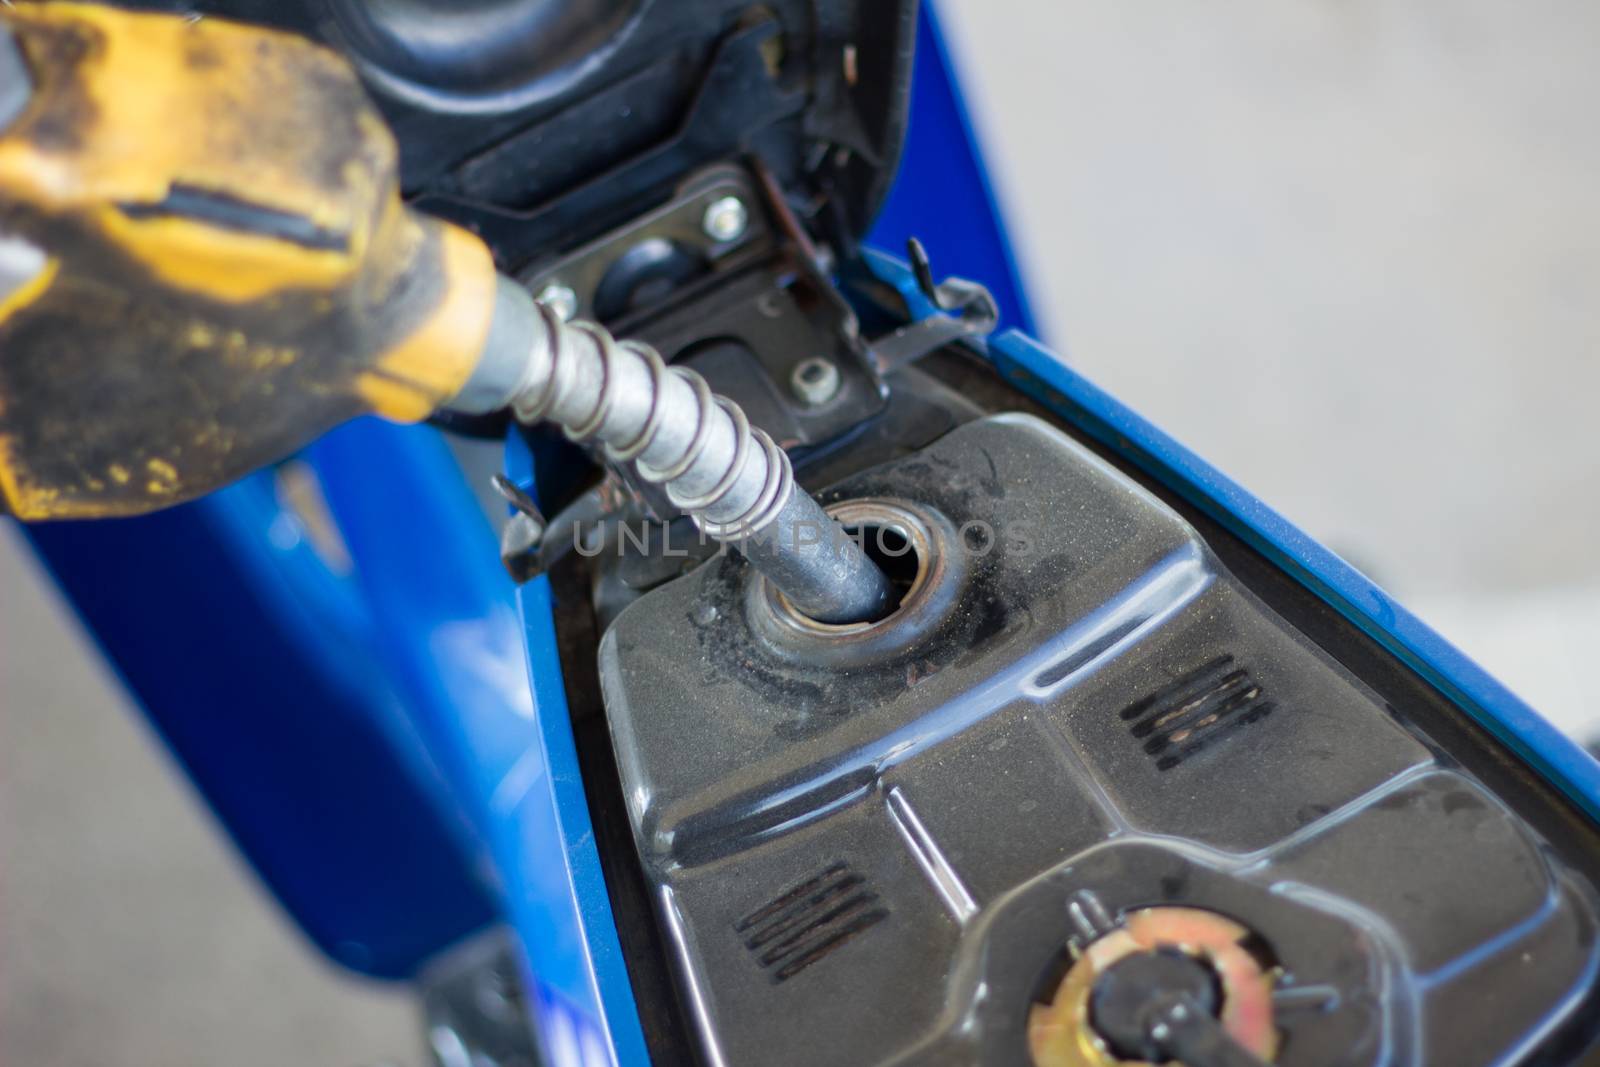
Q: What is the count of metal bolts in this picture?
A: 3